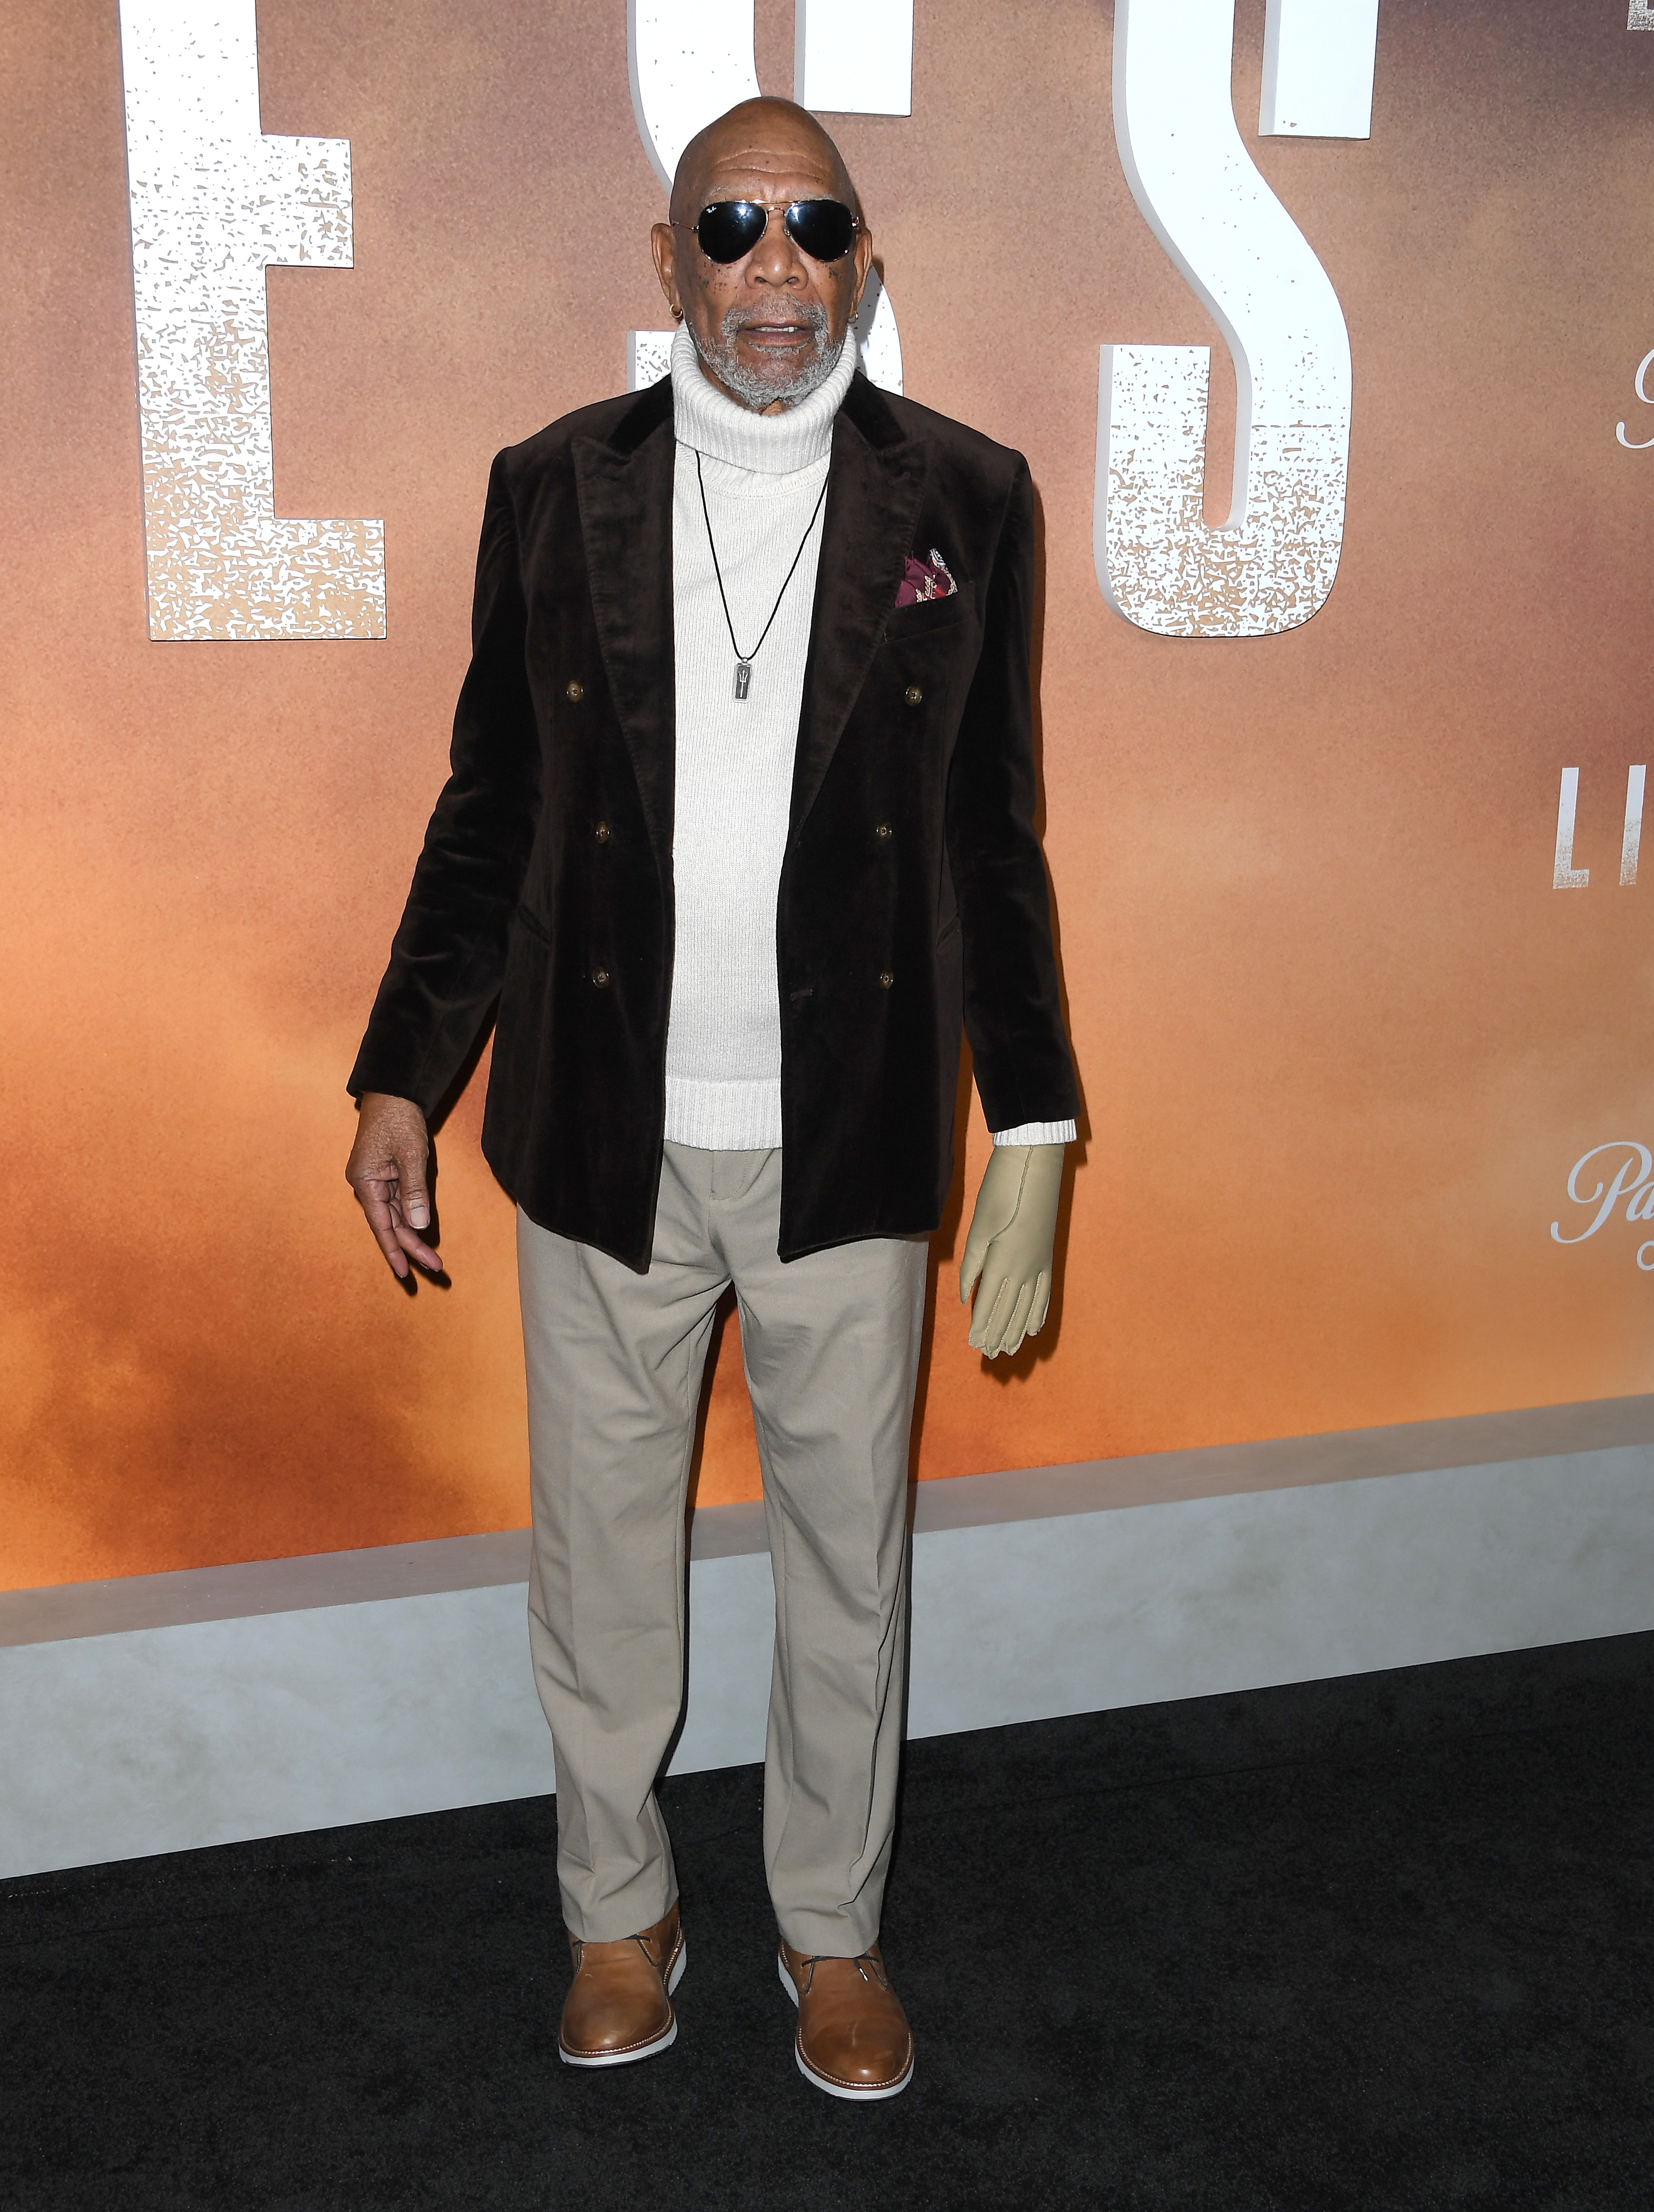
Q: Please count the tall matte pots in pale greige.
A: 0